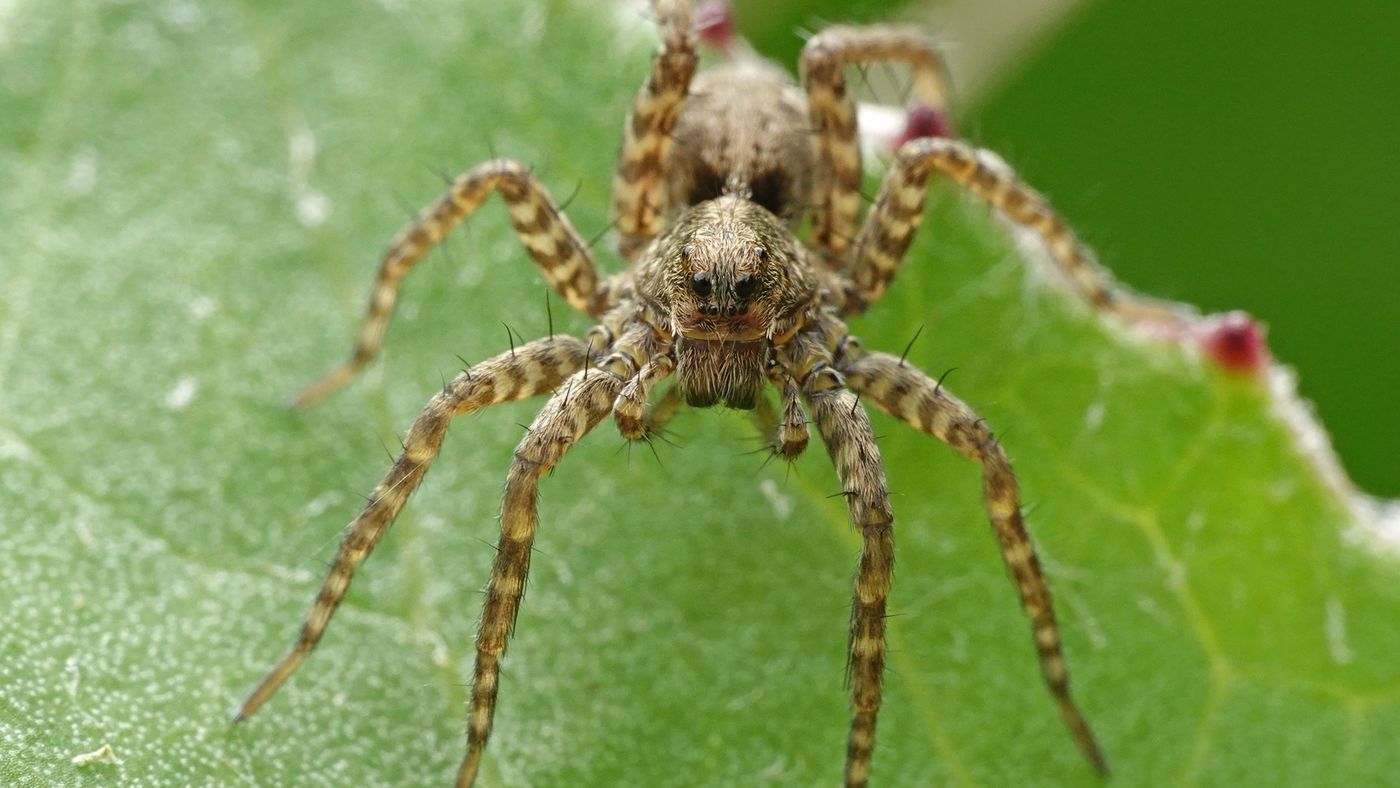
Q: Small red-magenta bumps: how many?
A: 3